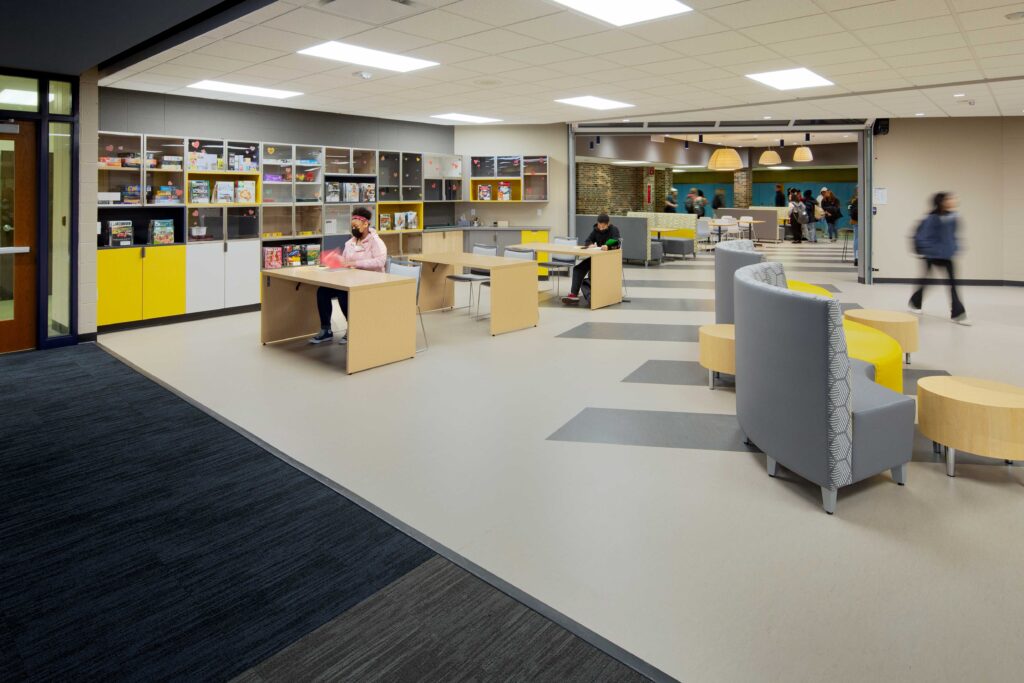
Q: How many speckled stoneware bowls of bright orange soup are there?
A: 0